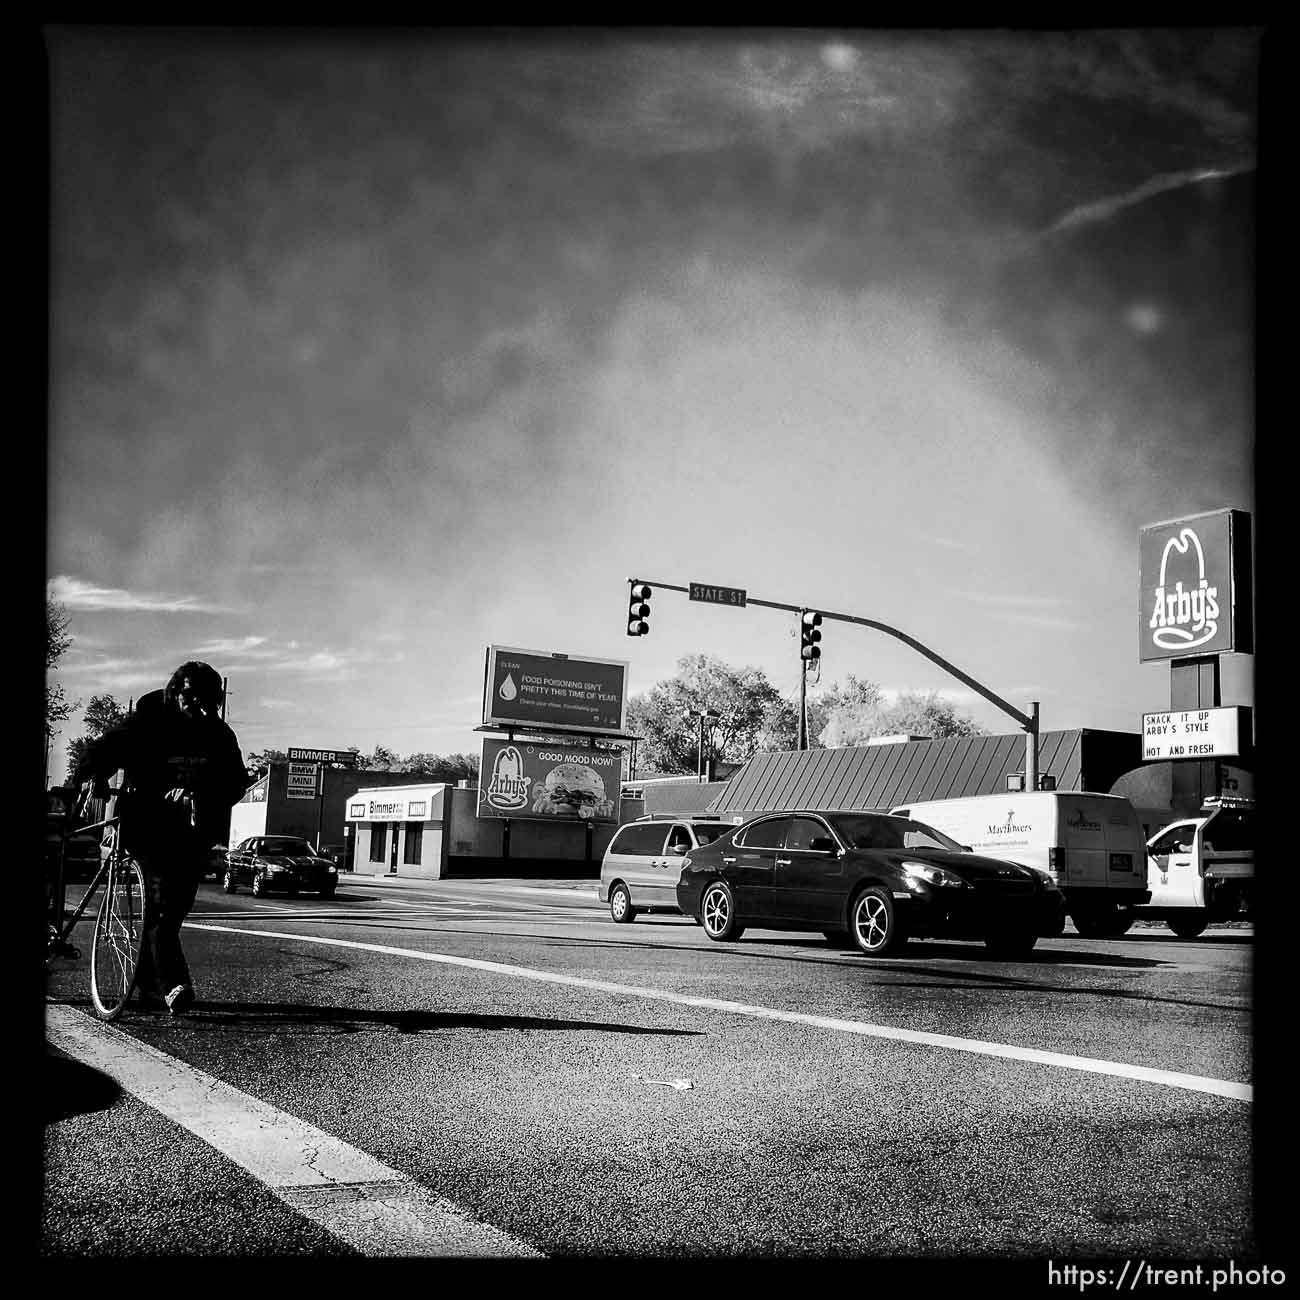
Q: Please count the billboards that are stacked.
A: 2